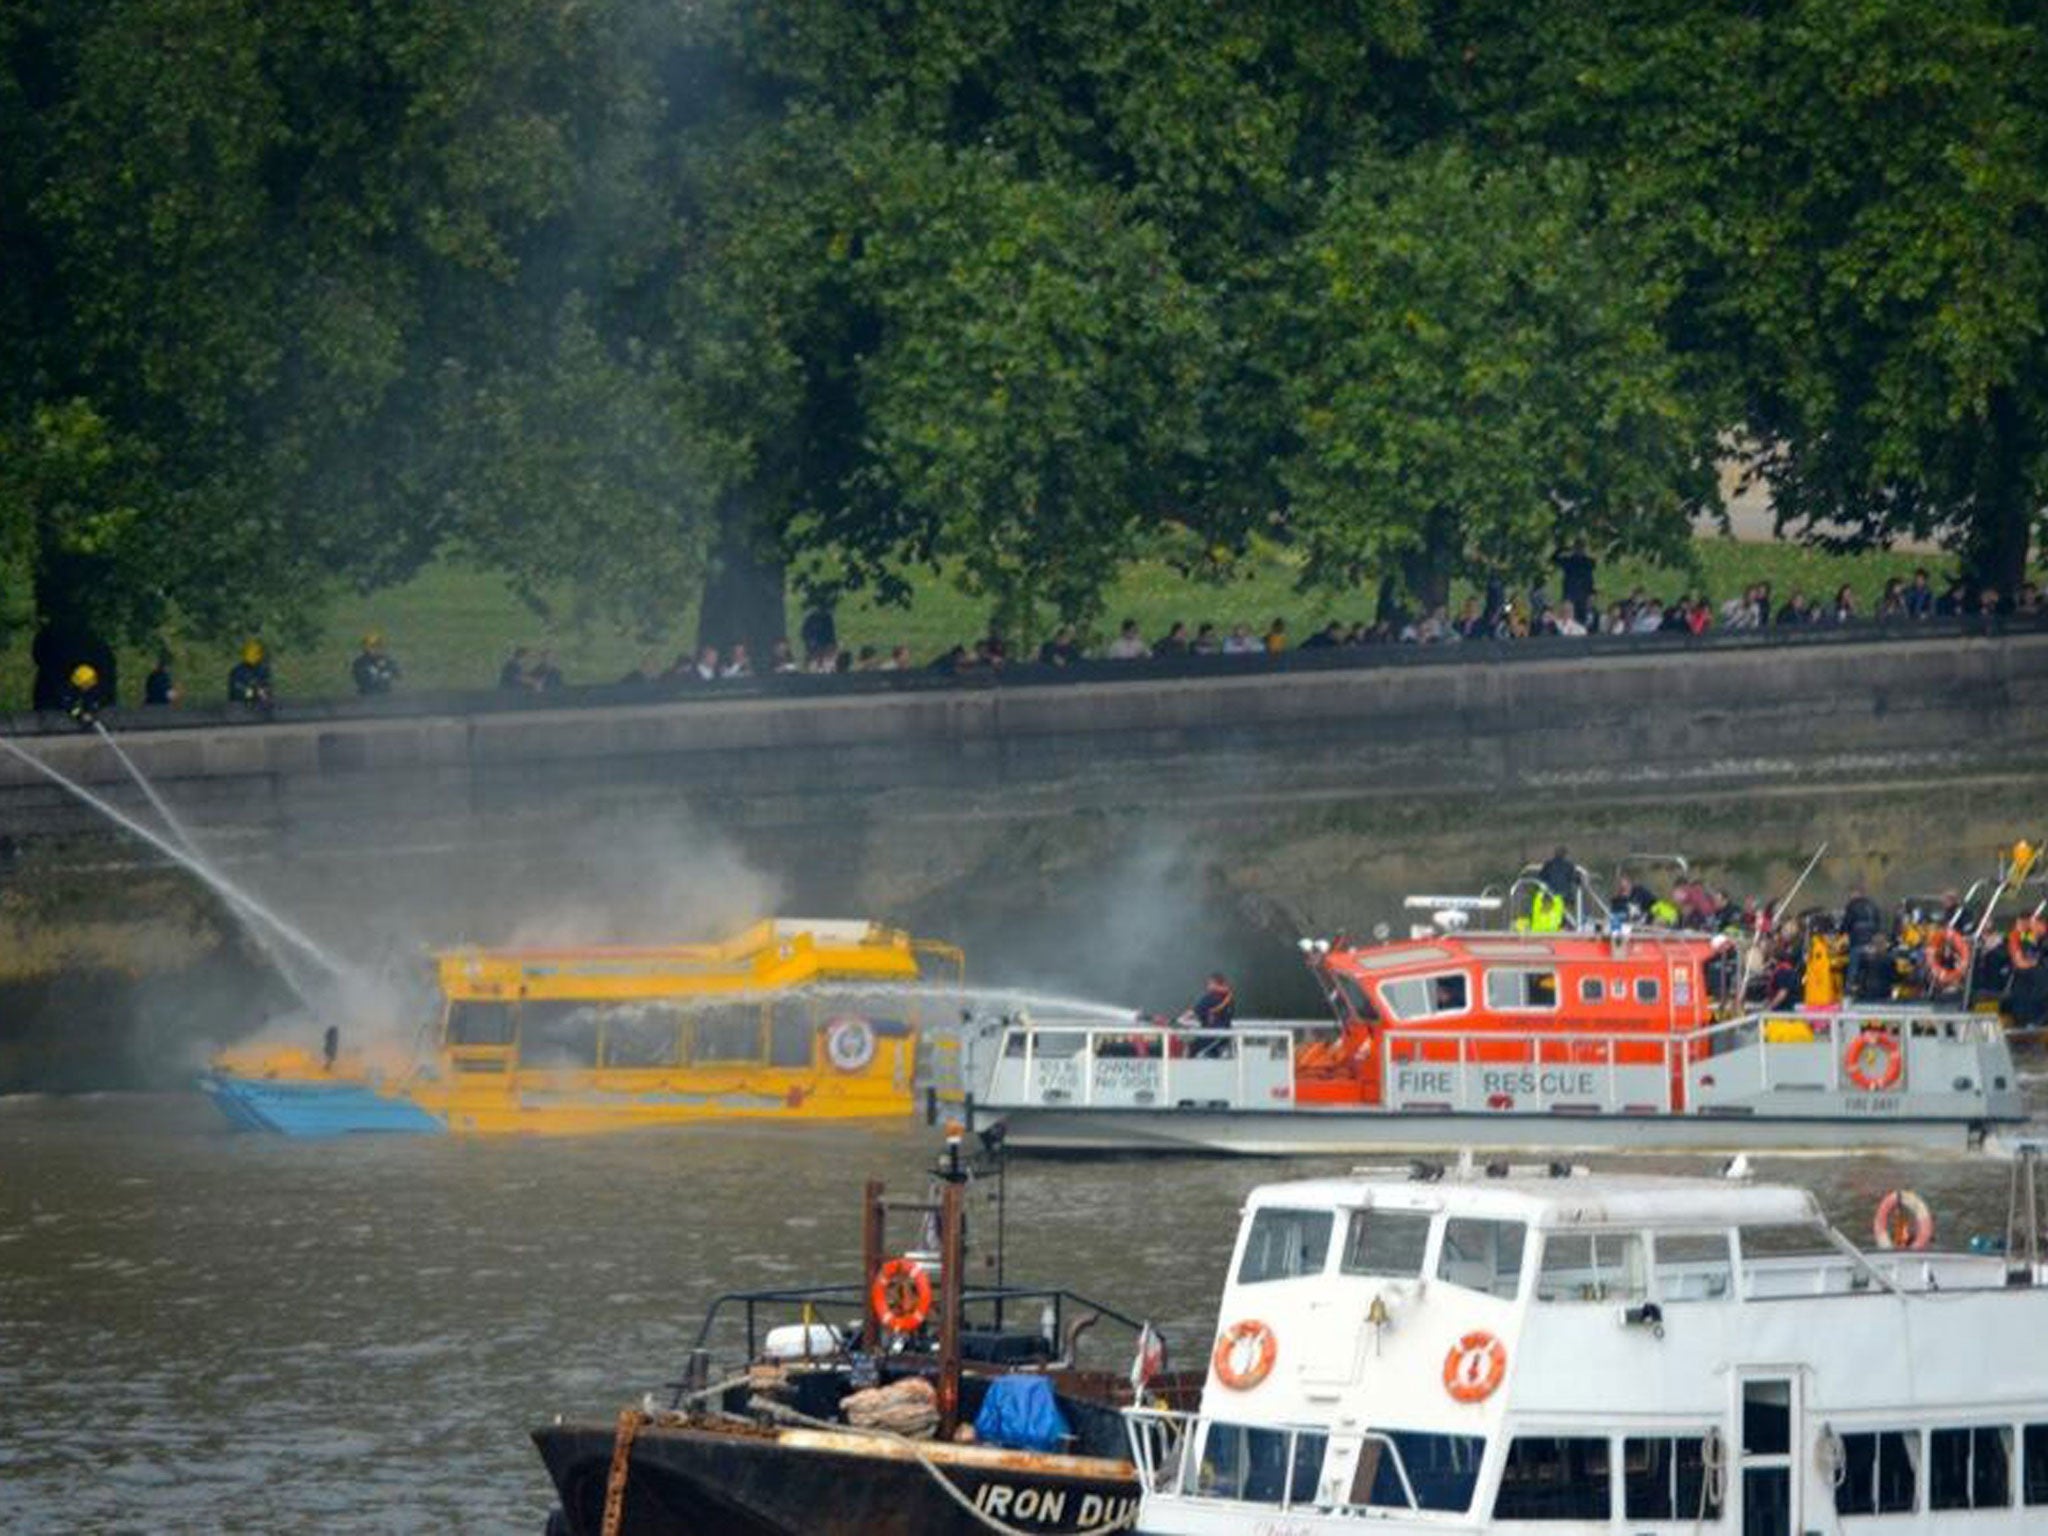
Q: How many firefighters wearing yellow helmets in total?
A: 3